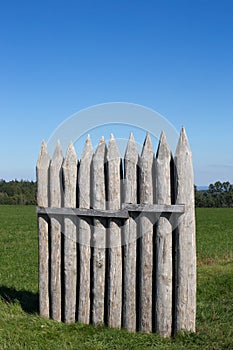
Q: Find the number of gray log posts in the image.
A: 10